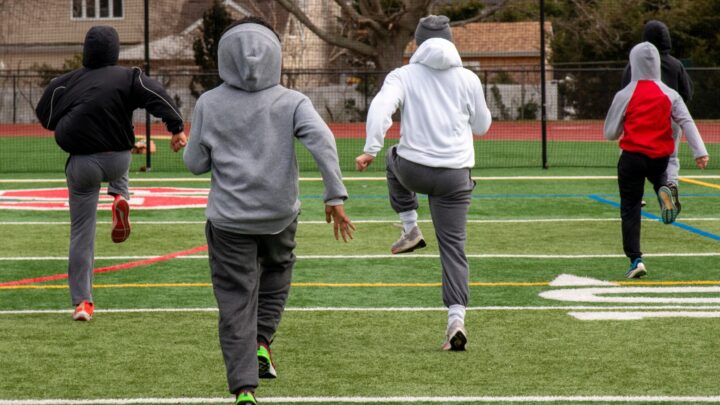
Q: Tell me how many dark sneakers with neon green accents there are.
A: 2